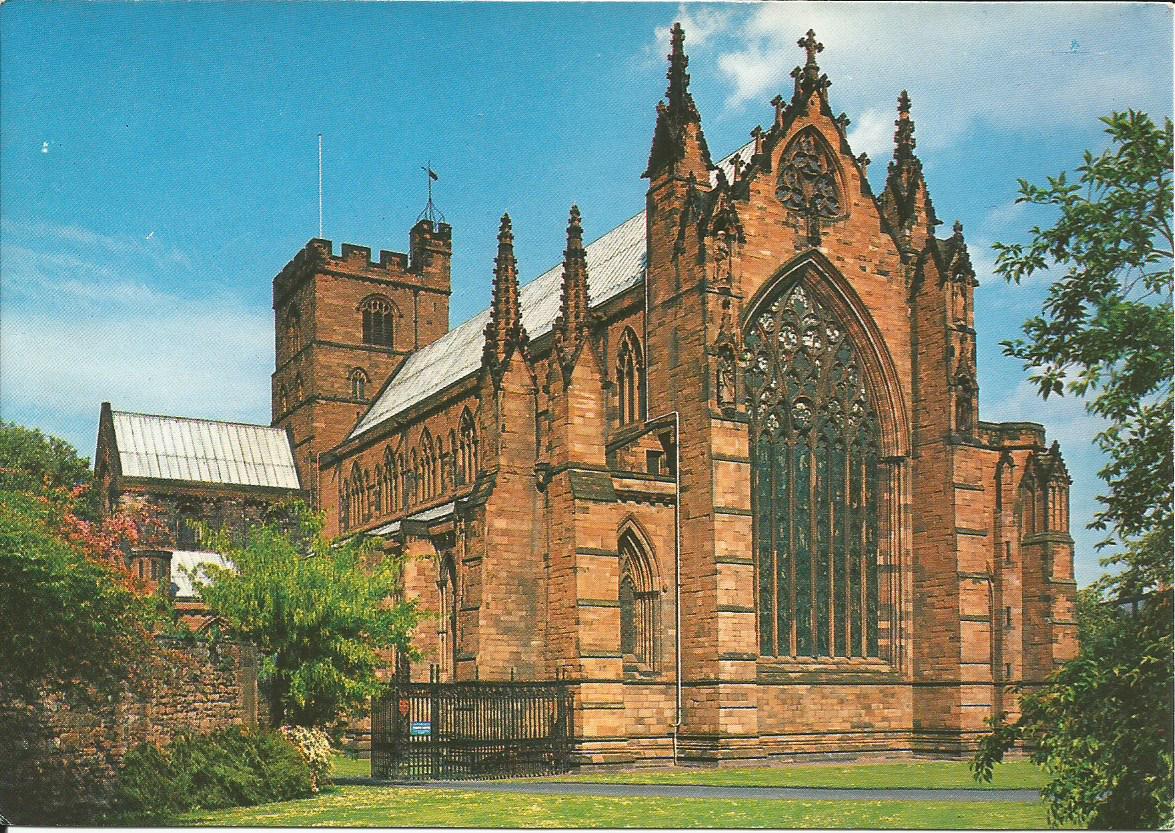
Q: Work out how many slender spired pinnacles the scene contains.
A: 4